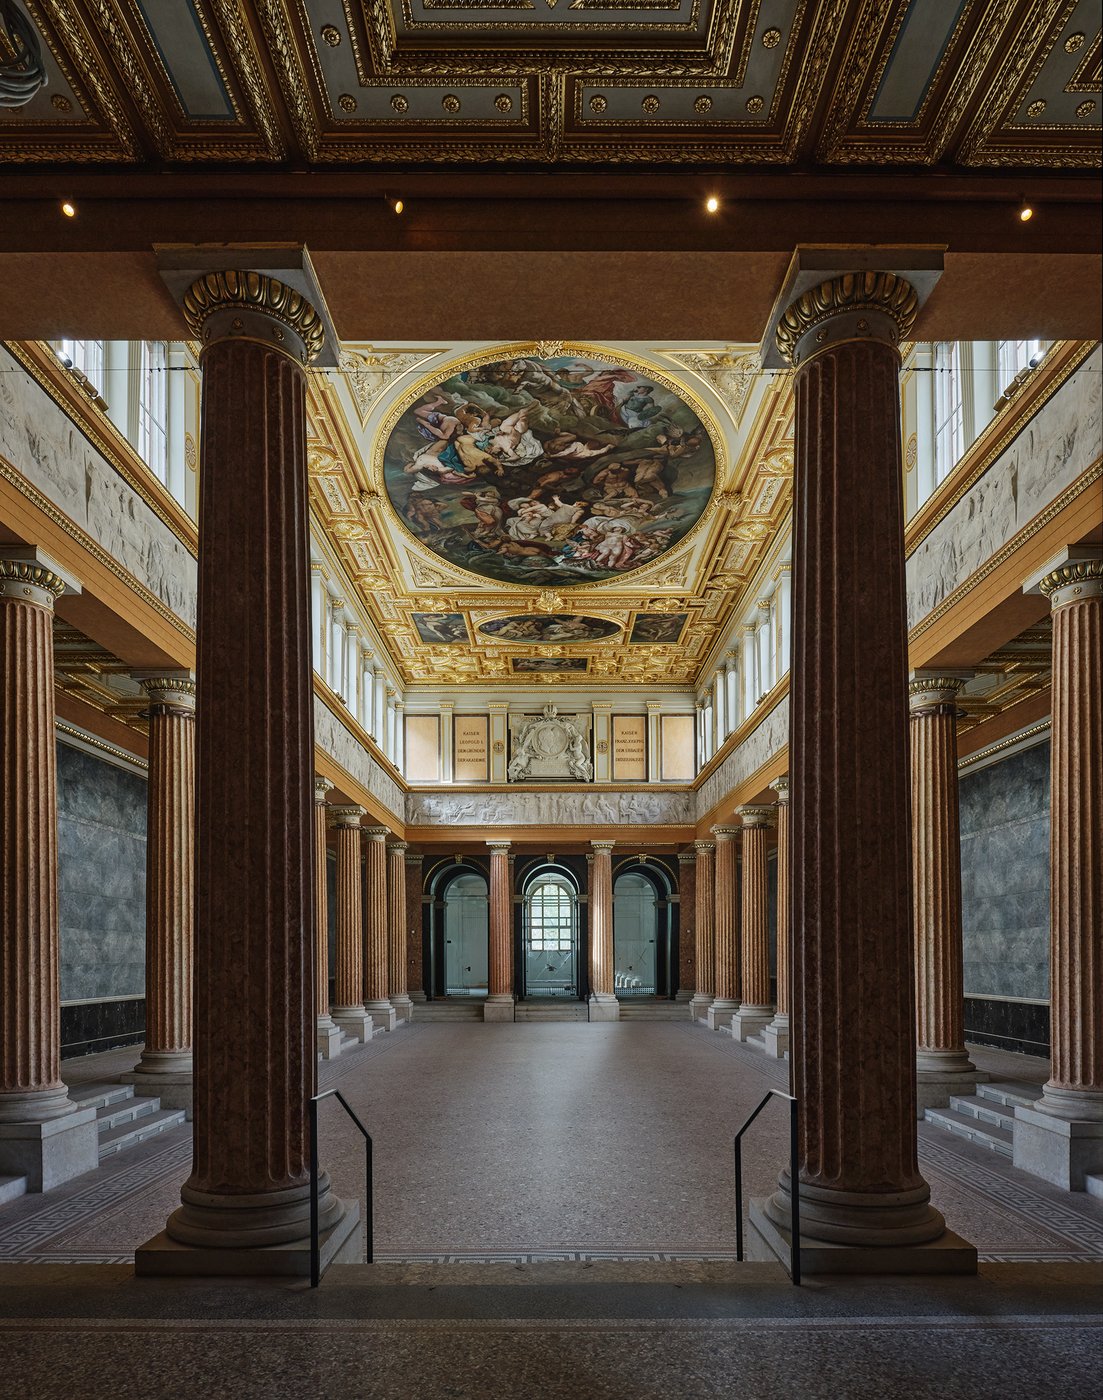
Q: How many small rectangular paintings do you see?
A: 3